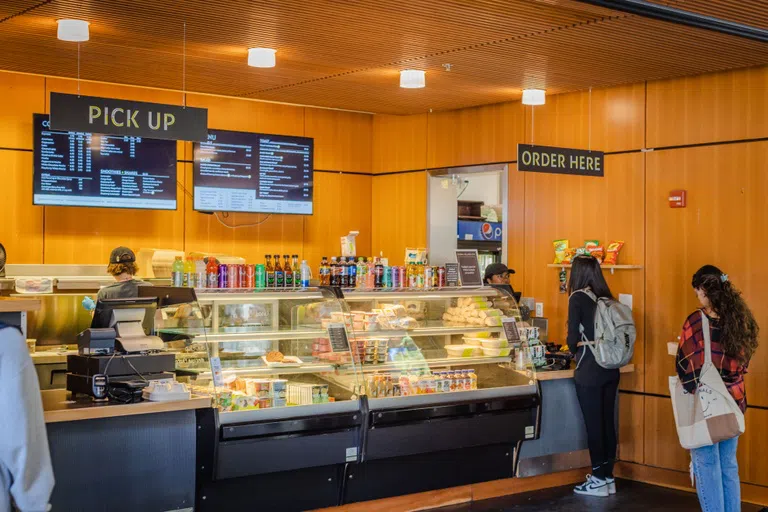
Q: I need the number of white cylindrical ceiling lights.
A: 4